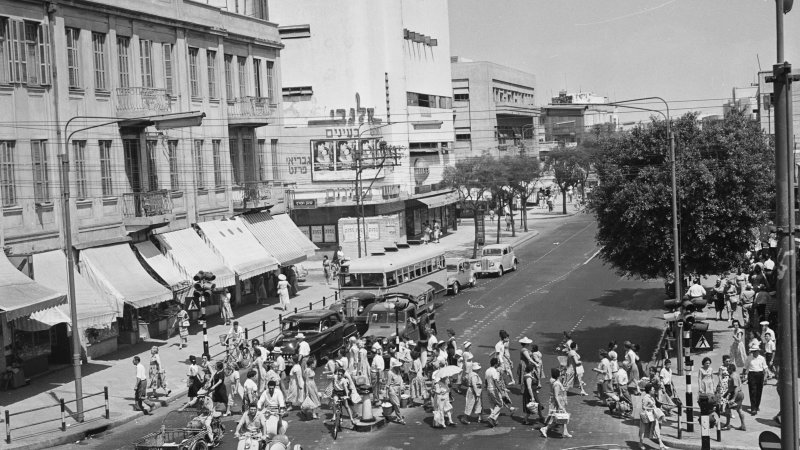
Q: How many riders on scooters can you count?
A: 2